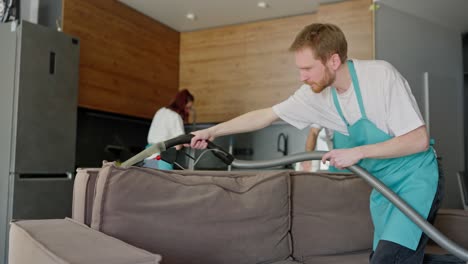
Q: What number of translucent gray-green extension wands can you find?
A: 1